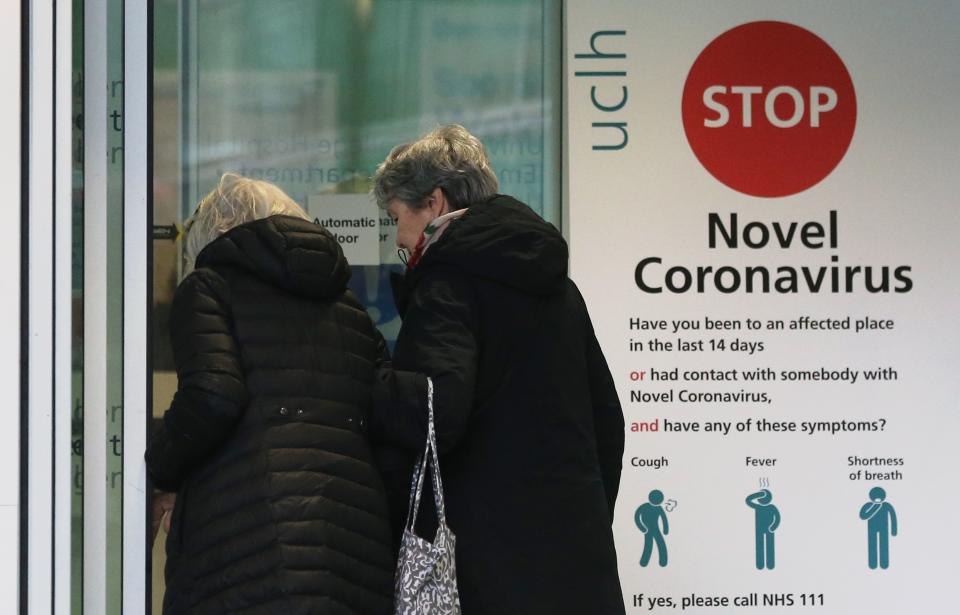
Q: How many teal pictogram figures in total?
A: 3